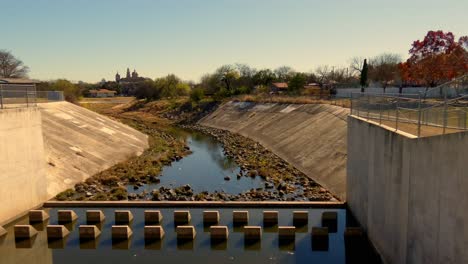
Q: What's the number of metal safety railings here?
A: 2